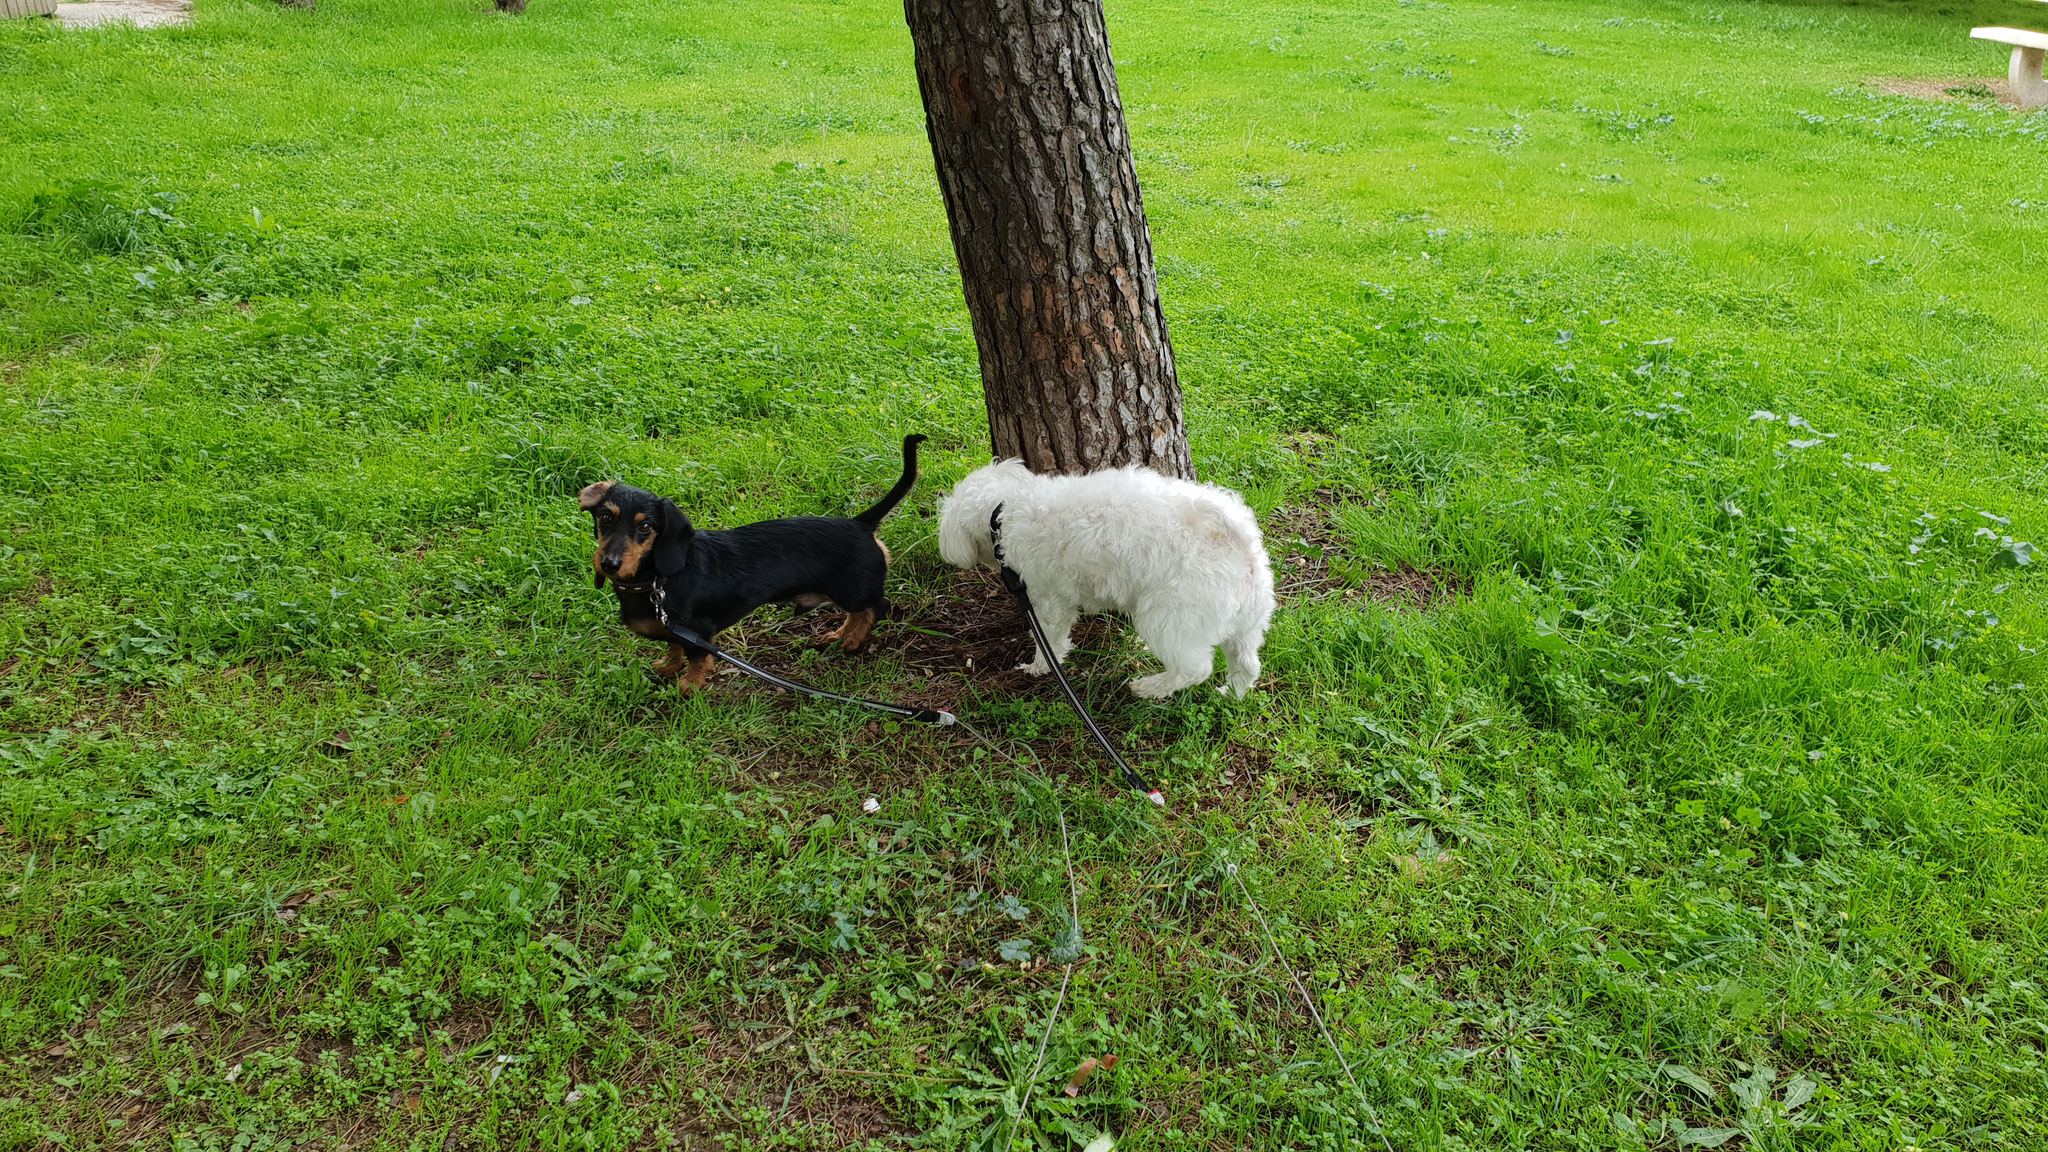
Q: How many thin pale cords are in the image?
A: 2